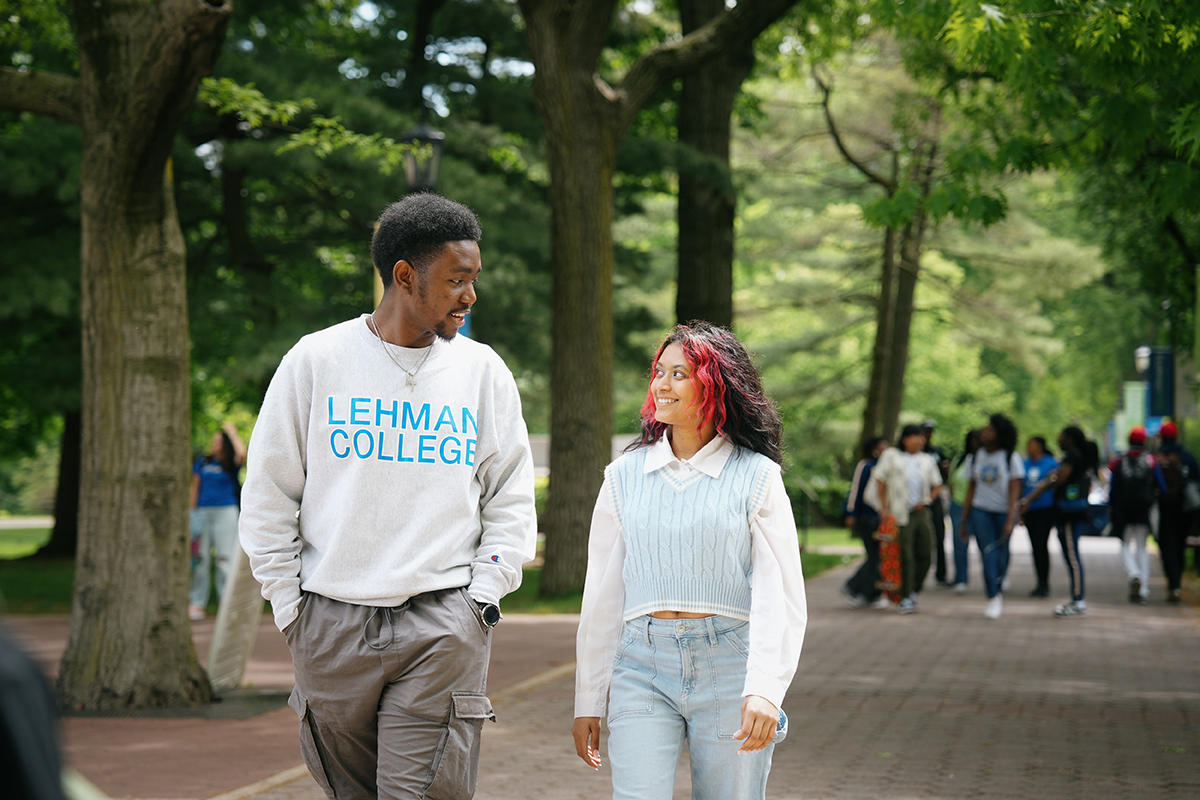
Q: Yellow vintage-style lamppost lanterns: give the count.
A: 0